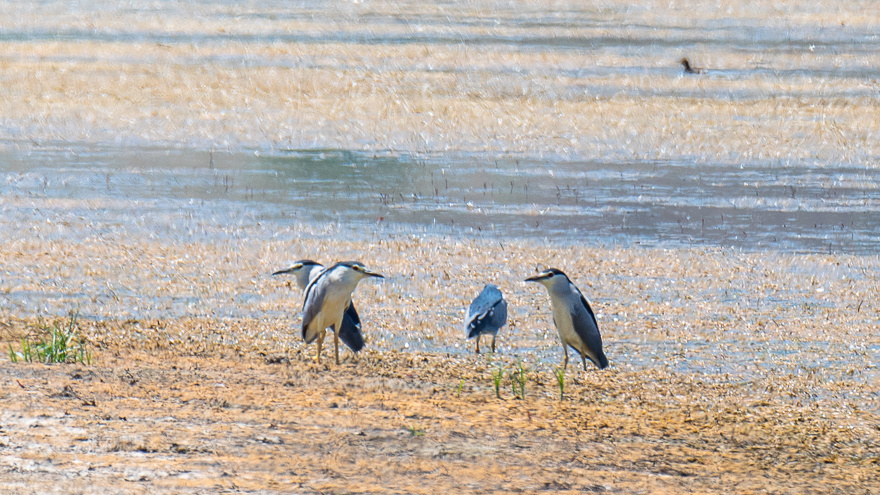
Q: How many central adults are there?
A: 4